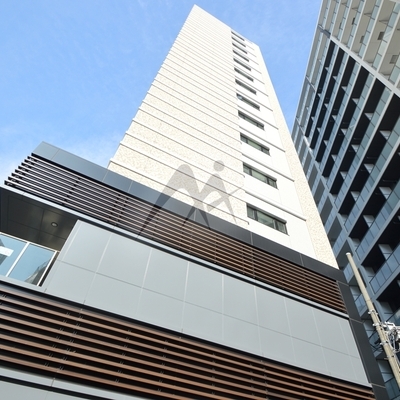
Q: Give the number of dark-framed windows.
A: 12